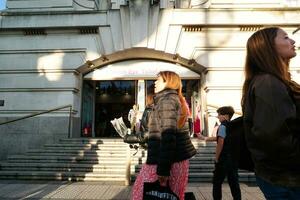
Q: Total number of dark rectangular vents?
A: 4